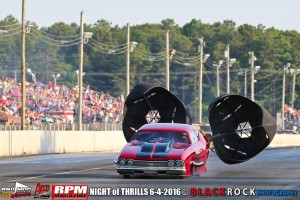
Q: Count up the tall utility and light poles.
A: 11